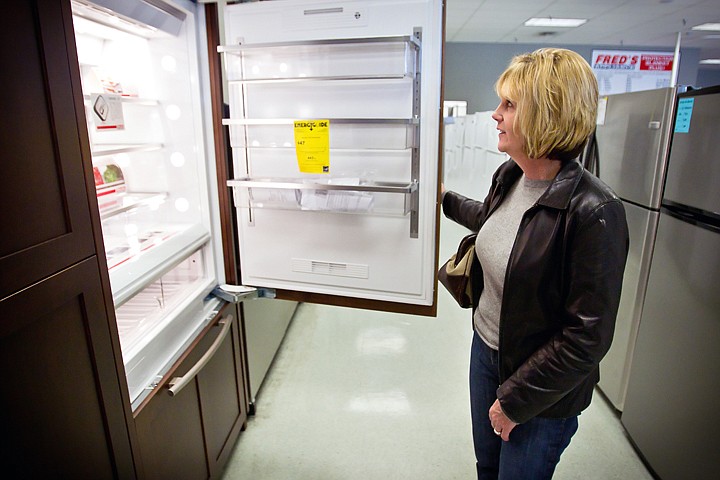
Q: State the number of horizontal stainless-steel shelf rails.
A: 3